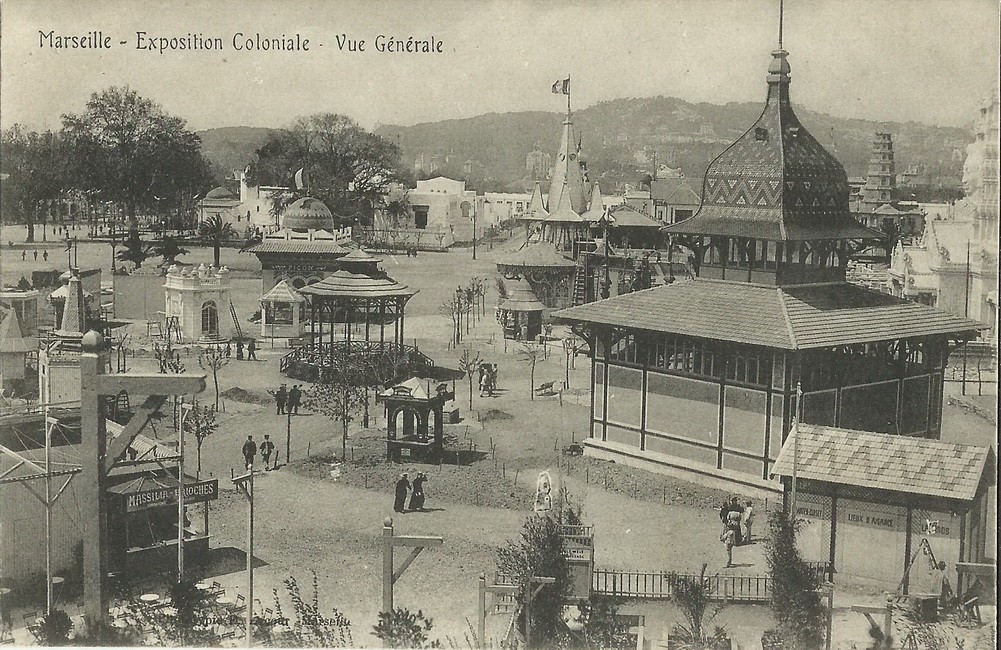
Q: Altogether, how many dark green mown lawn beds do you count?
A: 0